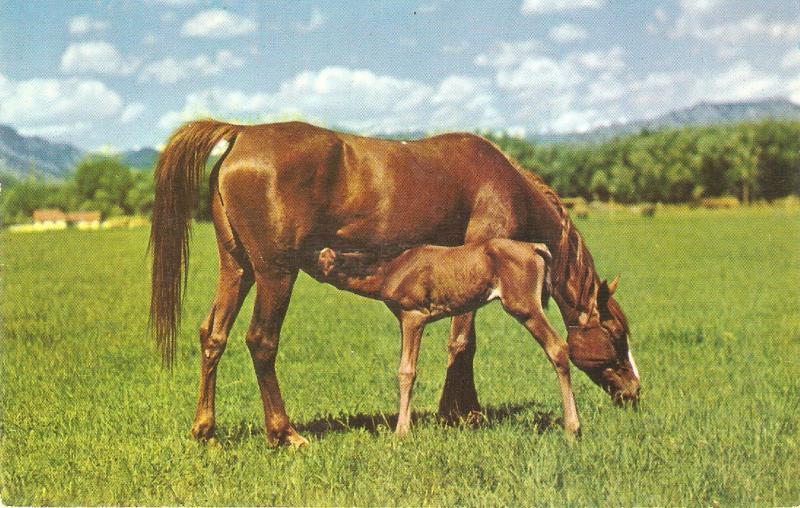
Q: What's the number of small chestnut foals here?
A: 1